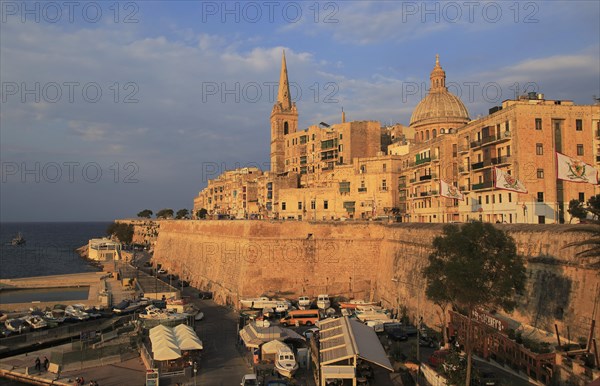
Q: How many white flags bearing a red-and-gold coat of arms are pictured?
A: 3